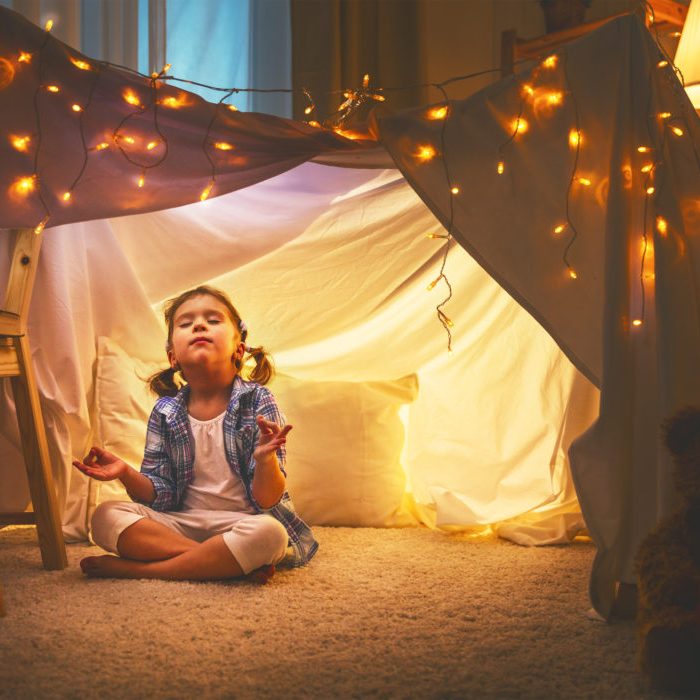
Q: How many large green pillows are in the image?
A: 0